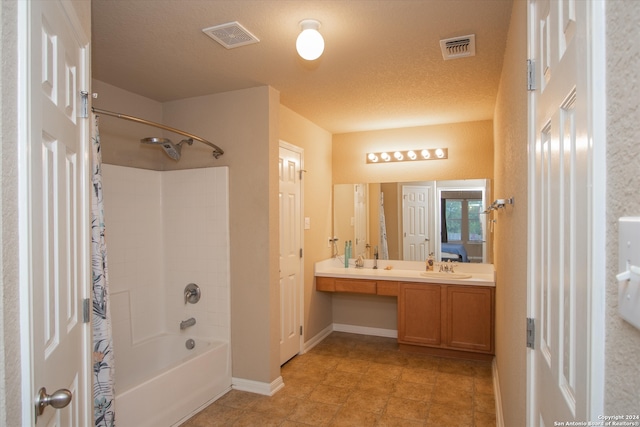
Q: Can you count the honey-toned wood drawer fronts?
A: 1